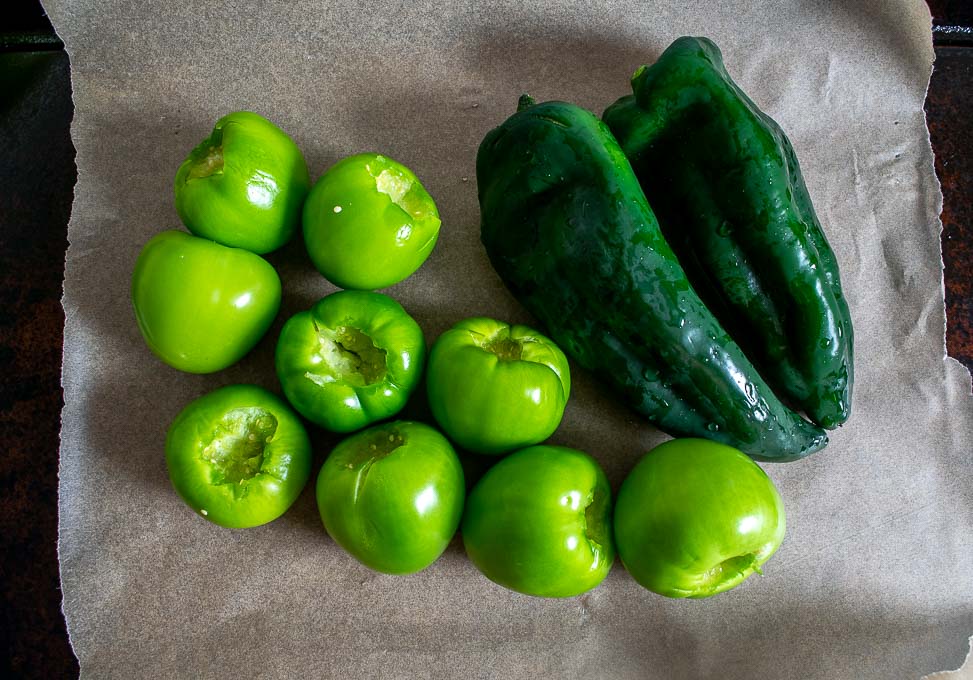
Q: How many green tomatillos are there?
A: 9